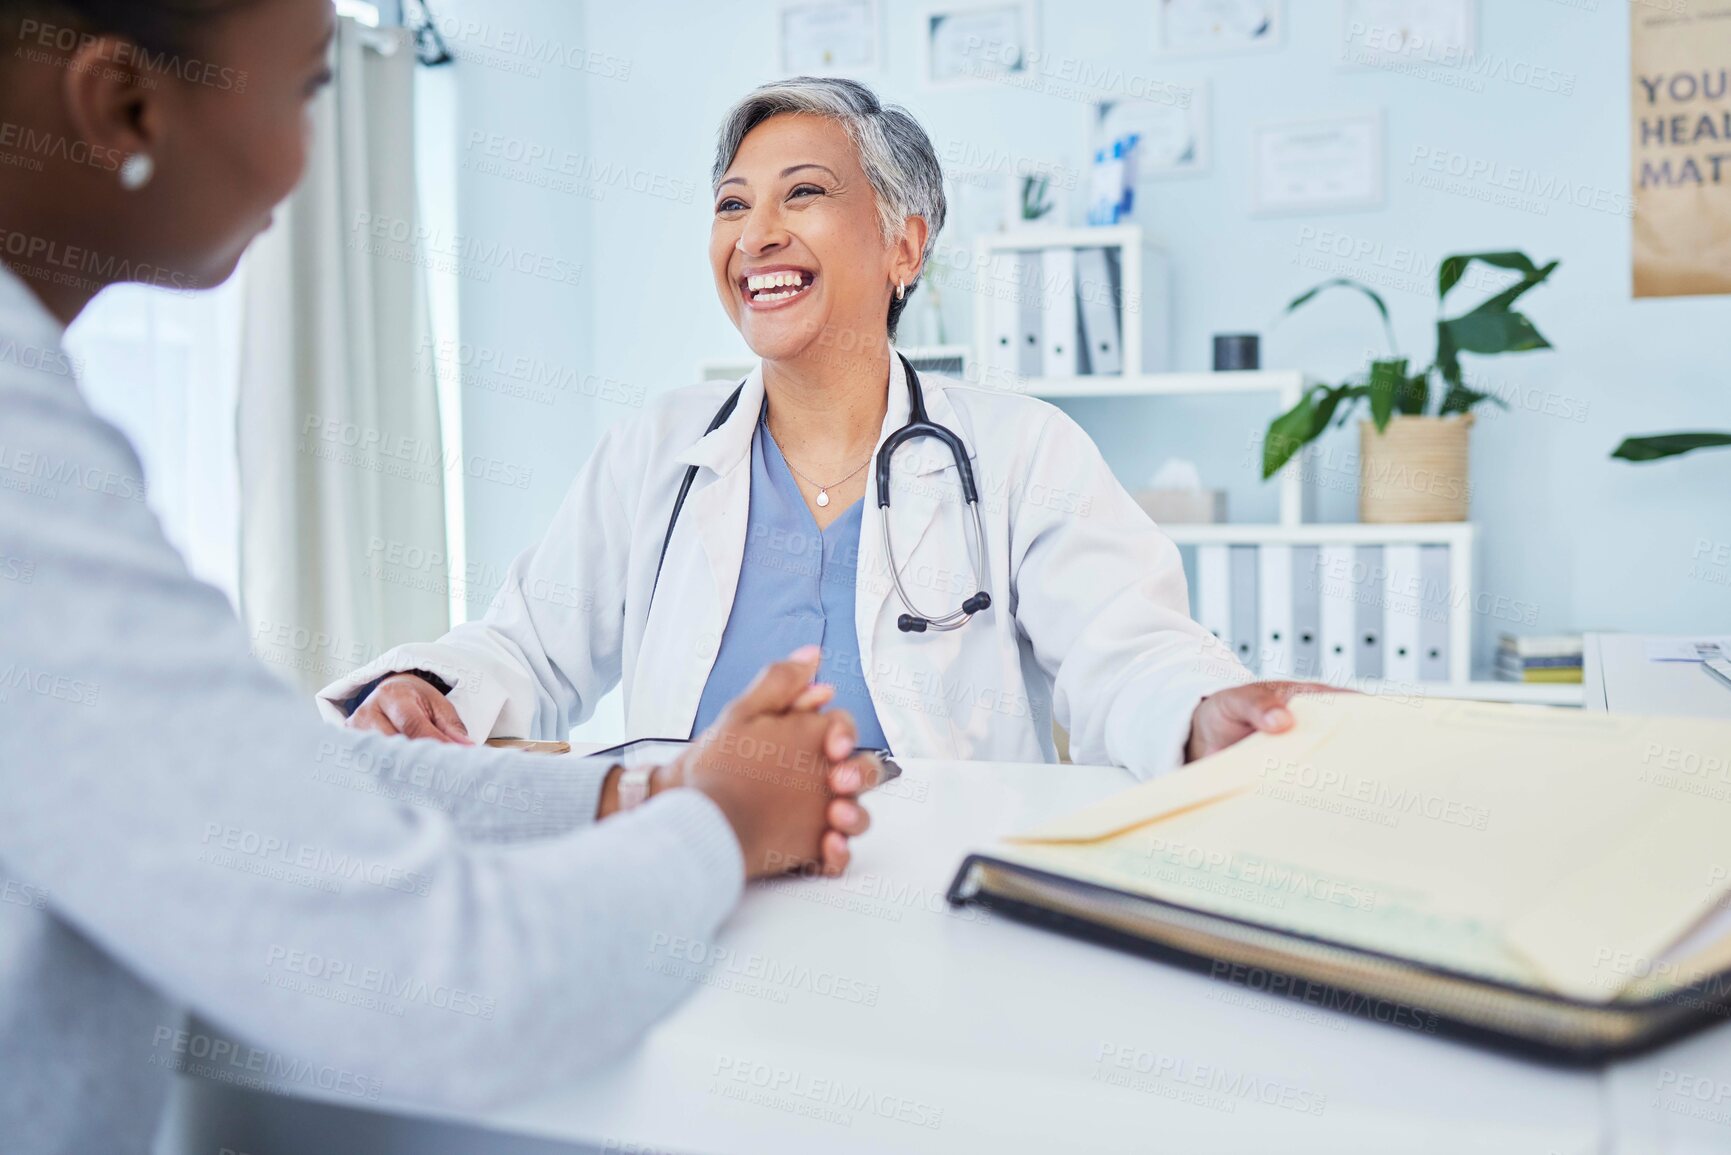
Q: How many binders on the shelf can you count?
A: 12